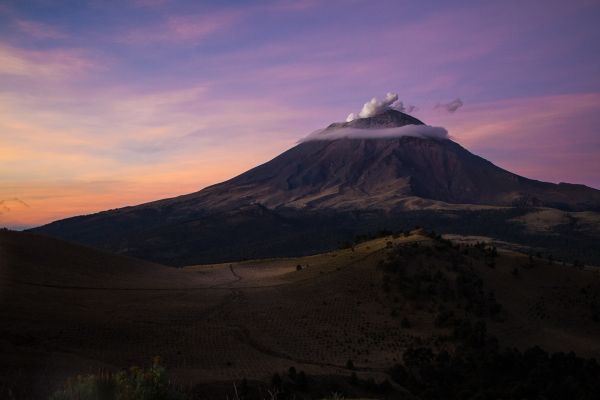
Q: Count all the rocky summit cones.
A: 1